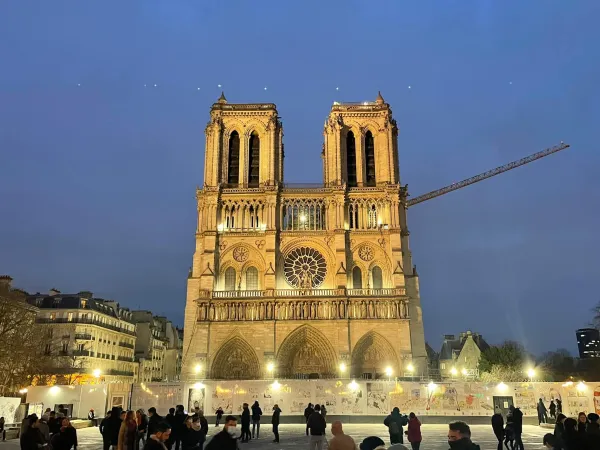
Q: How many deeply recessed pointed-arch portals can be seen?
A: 3